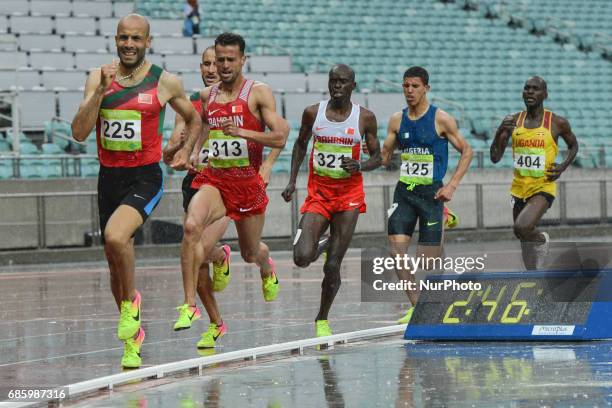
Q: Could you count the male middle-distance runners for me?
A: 6